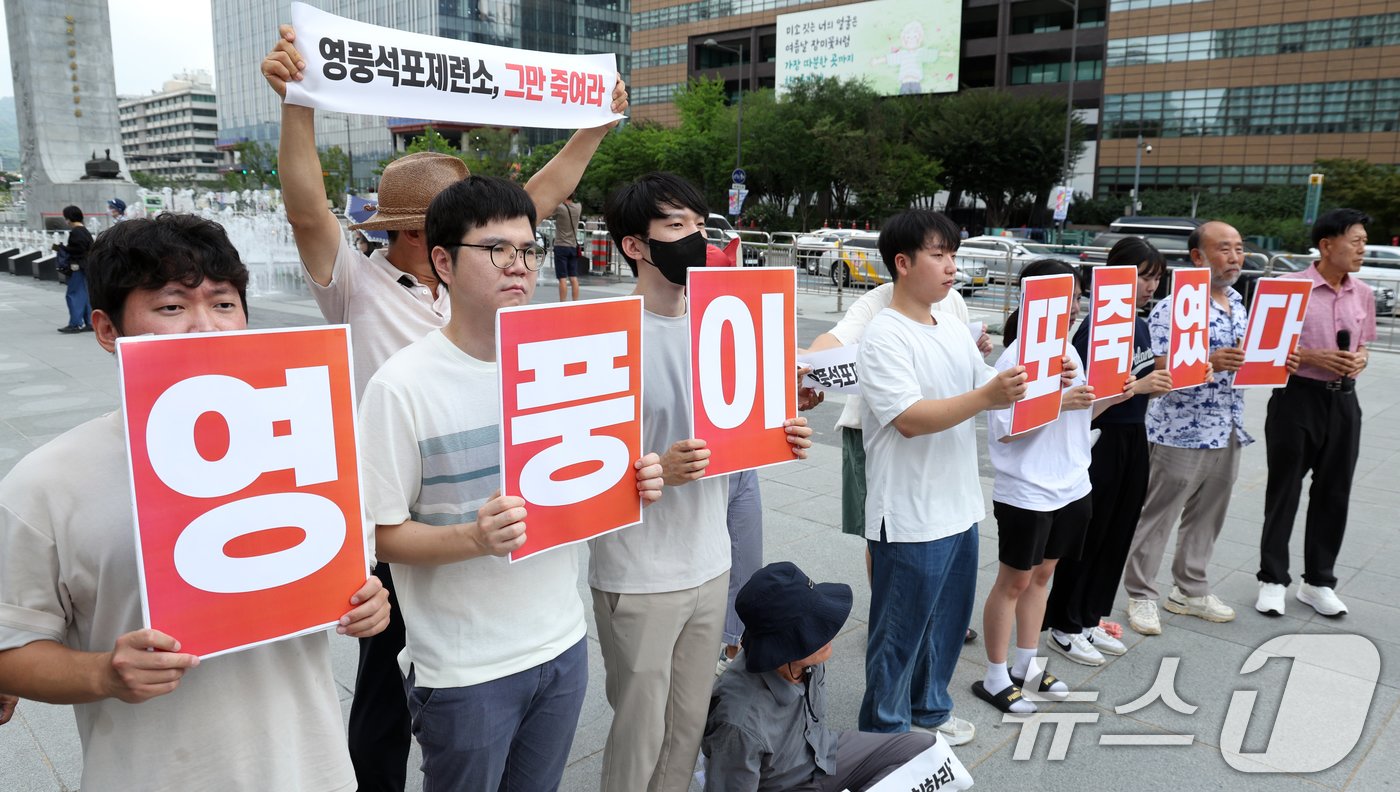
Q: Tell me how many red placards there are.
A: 7